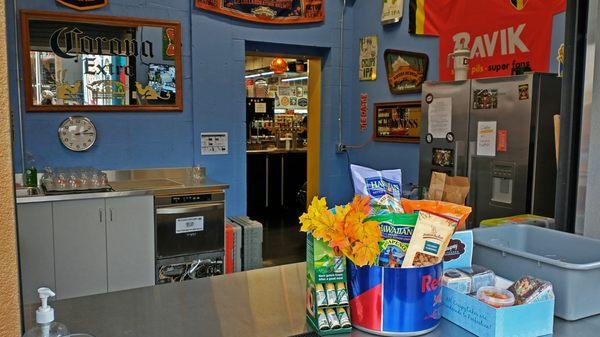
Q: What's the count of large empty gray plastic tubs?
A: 1